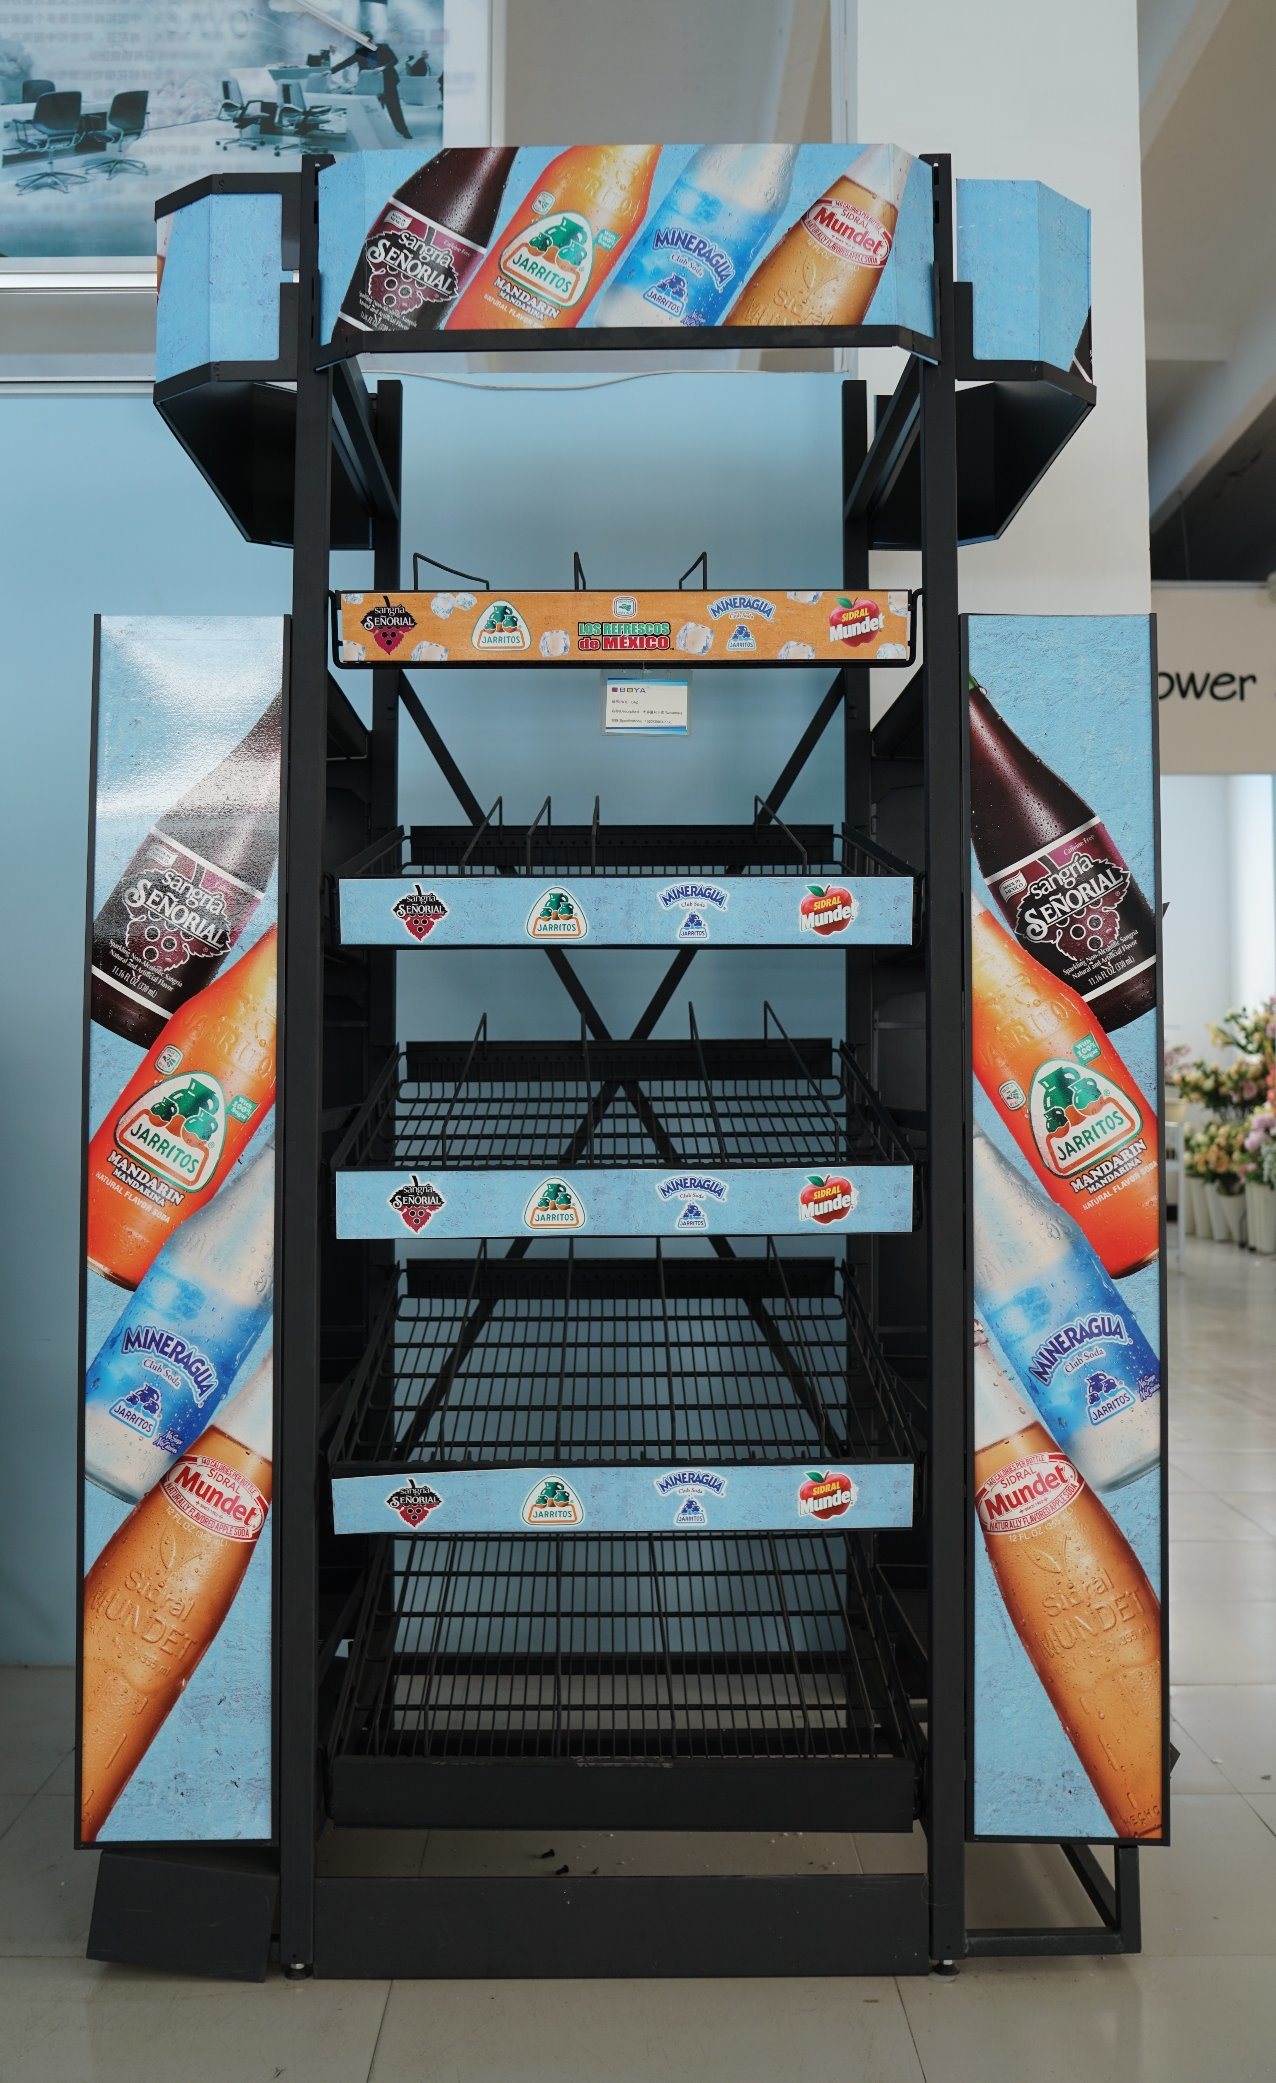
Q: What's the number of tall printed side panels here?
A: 2